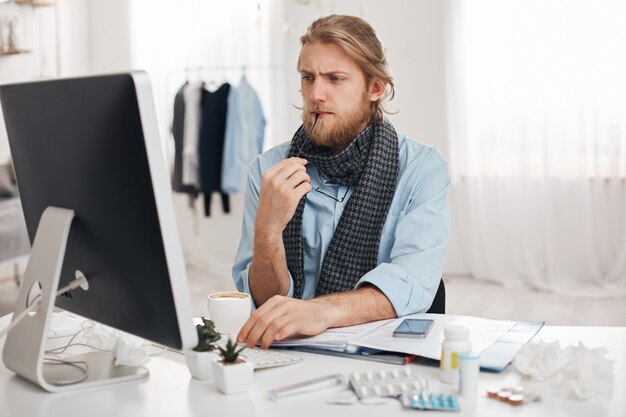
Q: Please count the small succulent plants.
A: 2